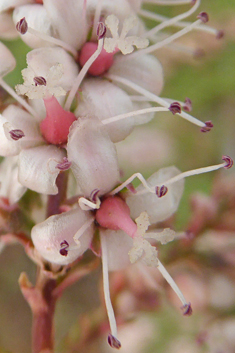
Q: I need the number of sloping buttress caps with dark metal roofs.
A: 0